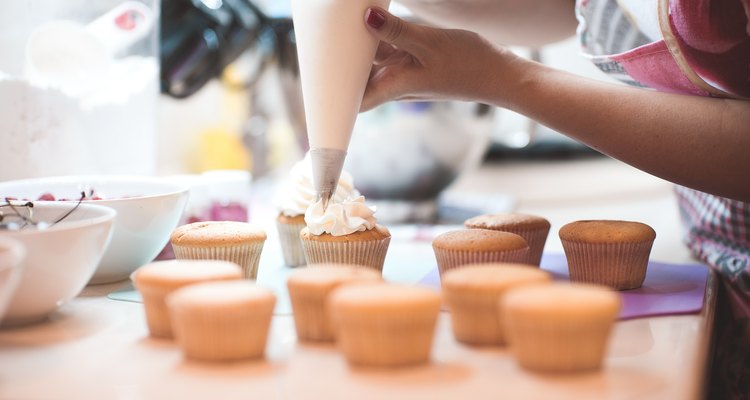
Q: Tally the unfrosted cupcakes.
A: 10